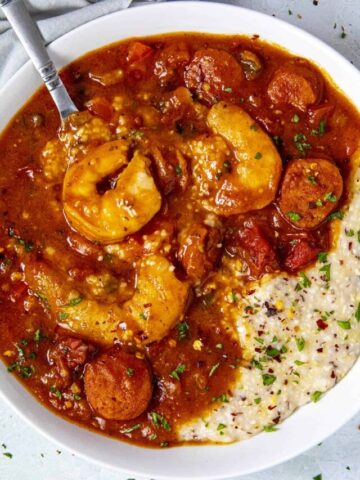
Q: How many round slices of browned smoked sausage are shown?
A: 4